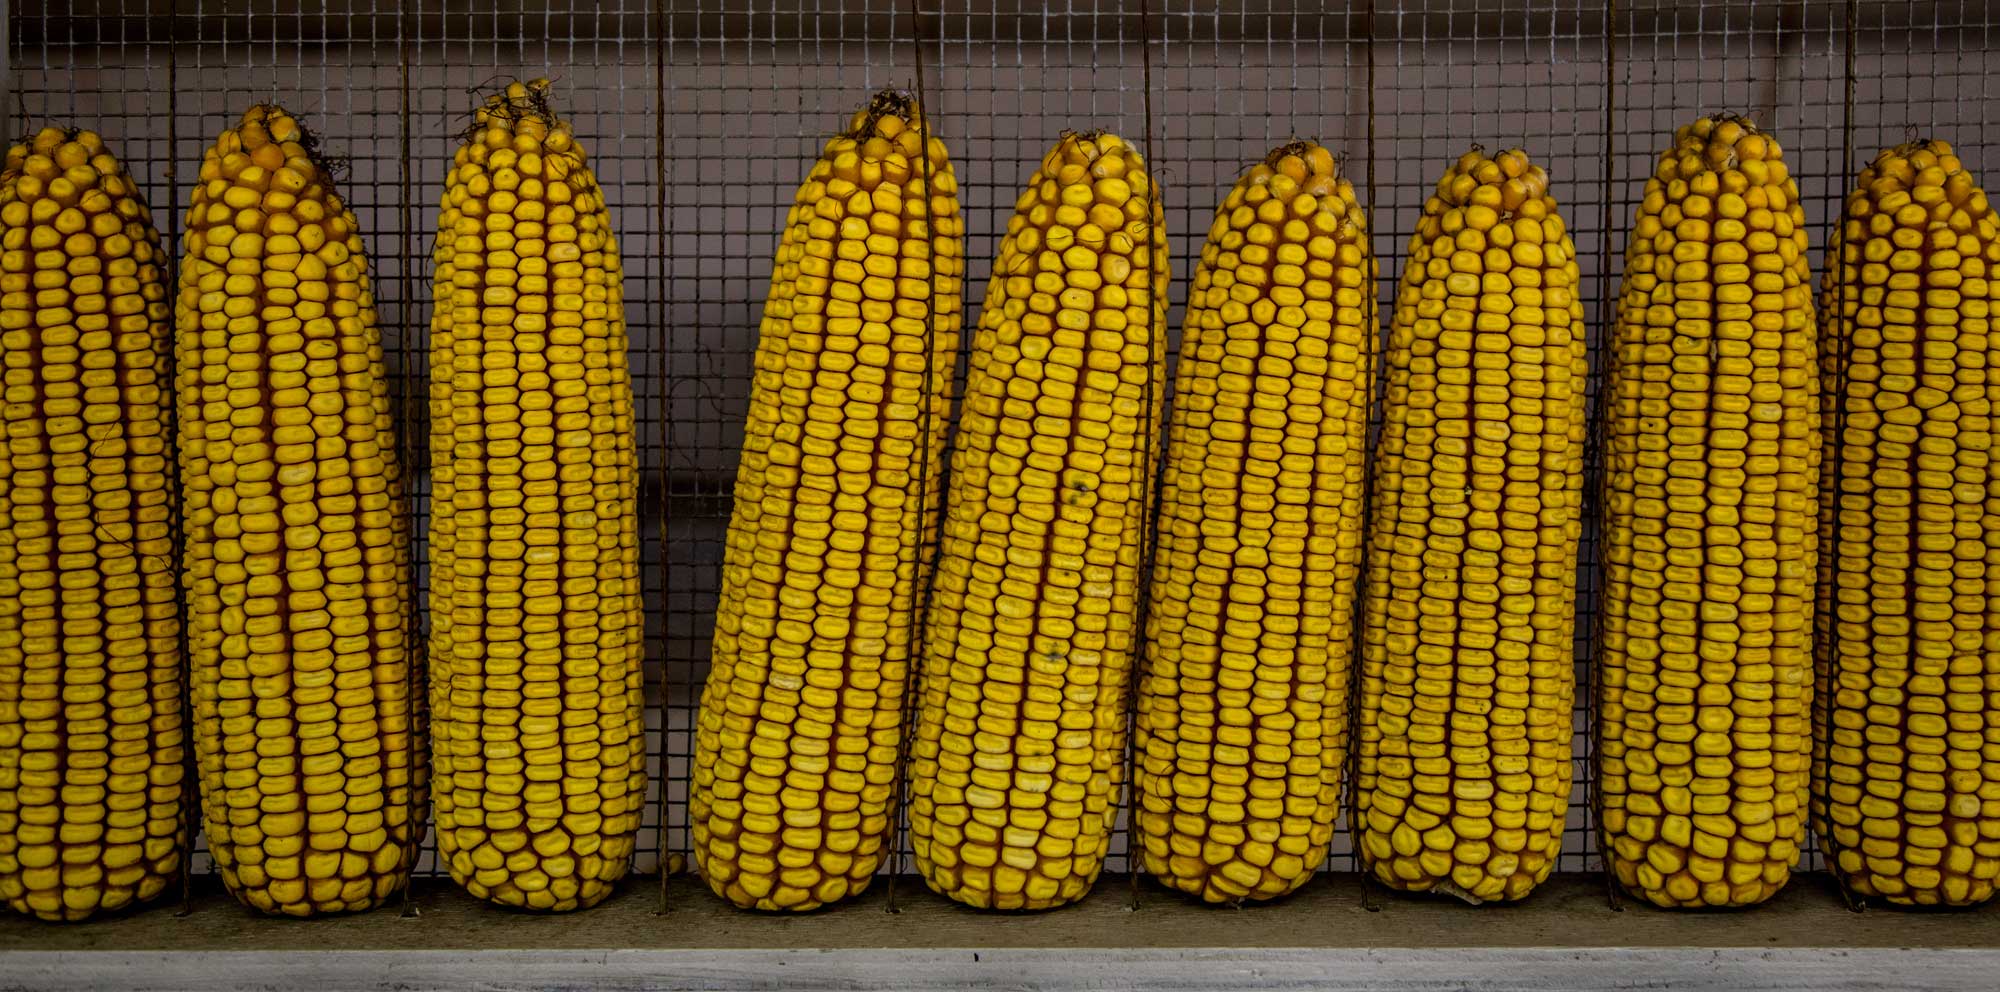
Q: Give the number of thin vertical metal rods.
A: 8